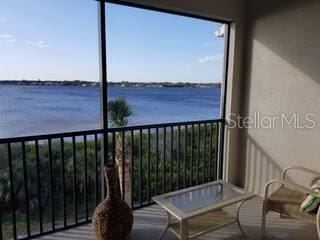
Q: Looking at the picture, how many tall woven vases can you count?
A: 1